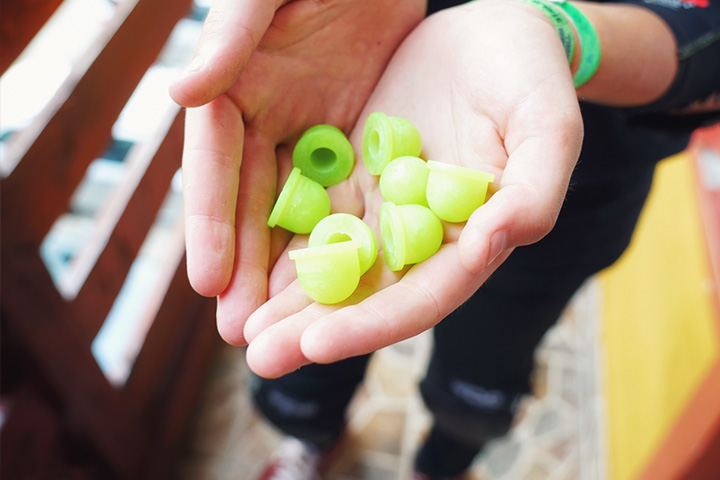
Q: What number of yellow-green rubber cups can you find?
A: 8